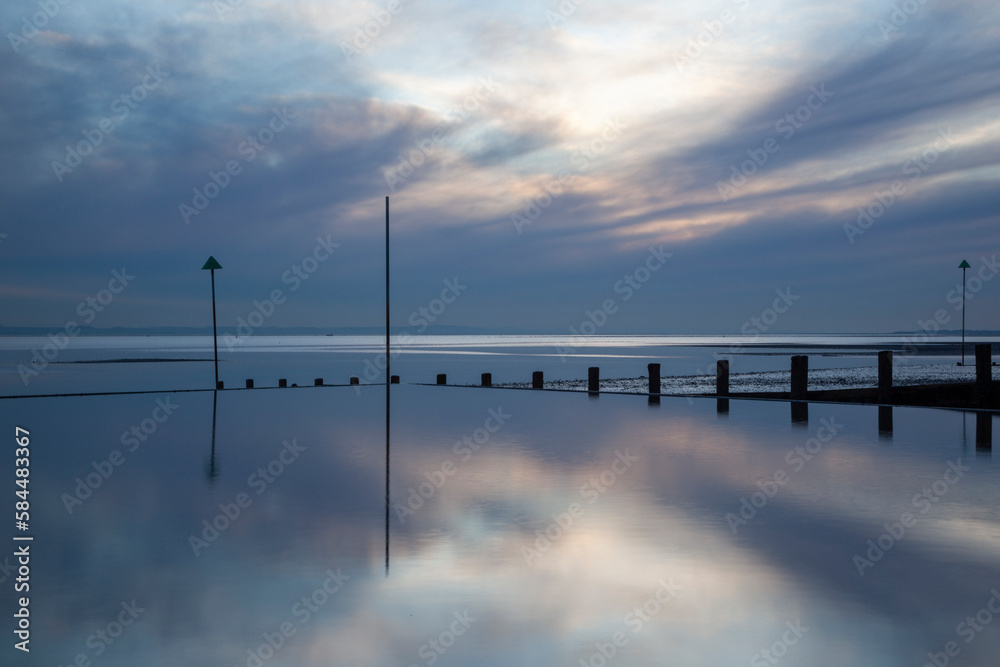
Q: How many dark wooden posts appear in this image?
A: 15